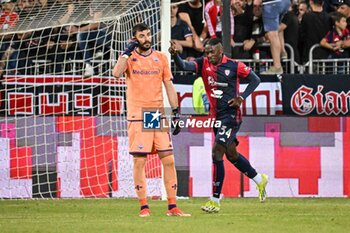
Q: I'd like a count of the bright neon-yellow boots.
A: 2